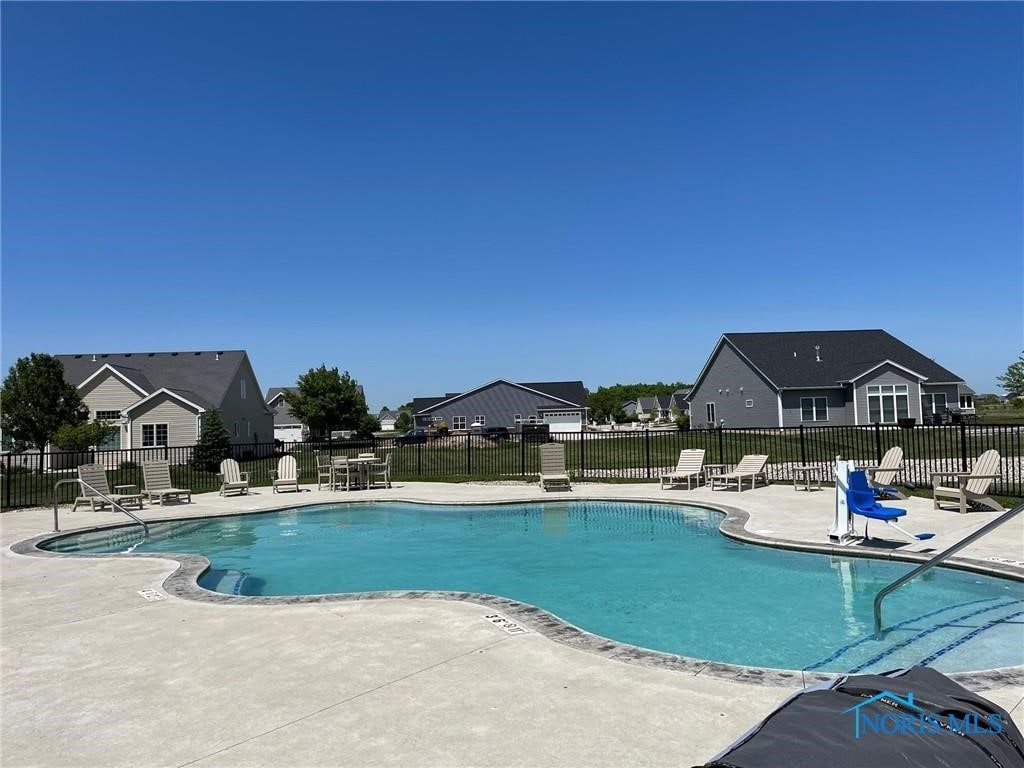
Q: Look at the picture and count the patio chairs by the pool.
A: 13